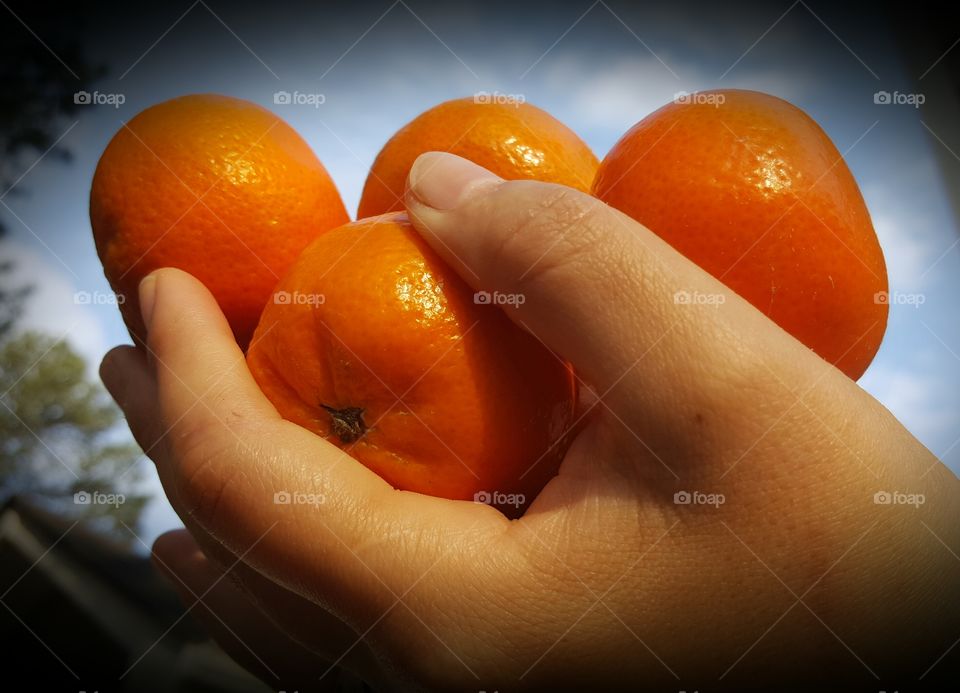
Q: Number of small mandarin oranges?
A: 4